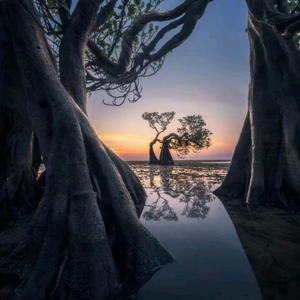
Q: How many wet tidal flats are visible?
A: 1